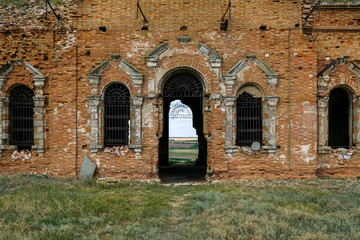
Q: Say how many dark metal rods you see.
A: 4